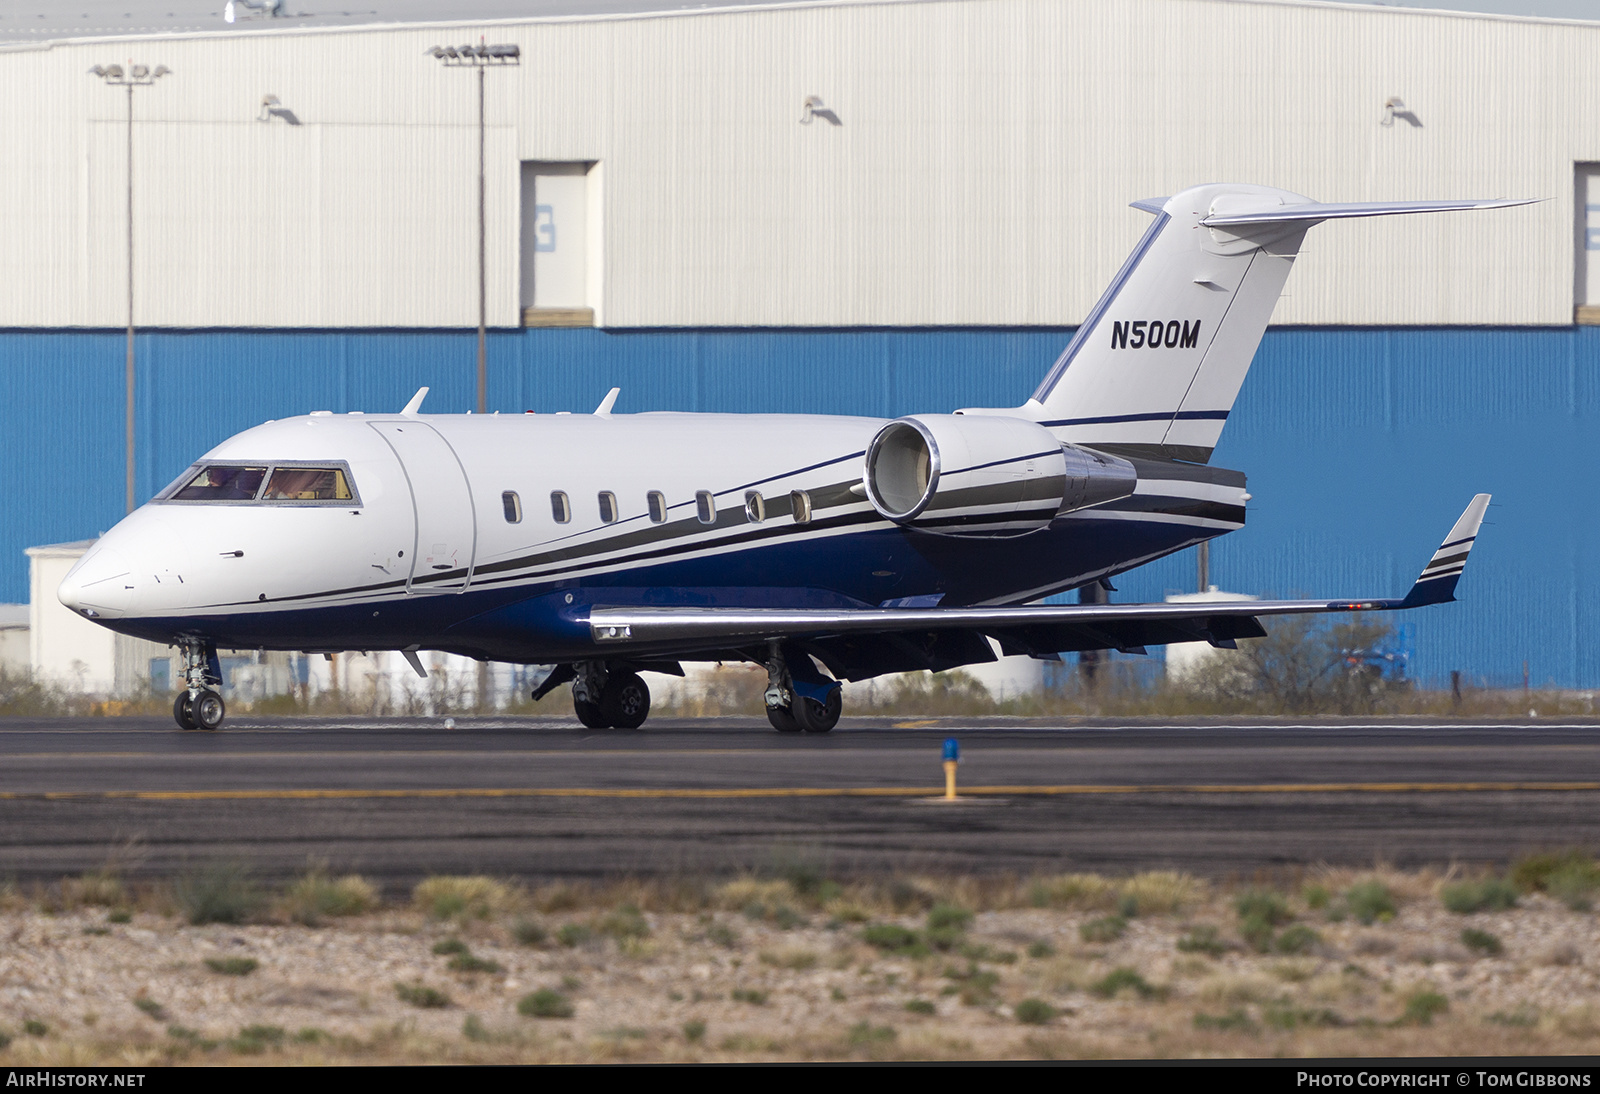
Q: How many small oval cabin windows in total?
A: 7